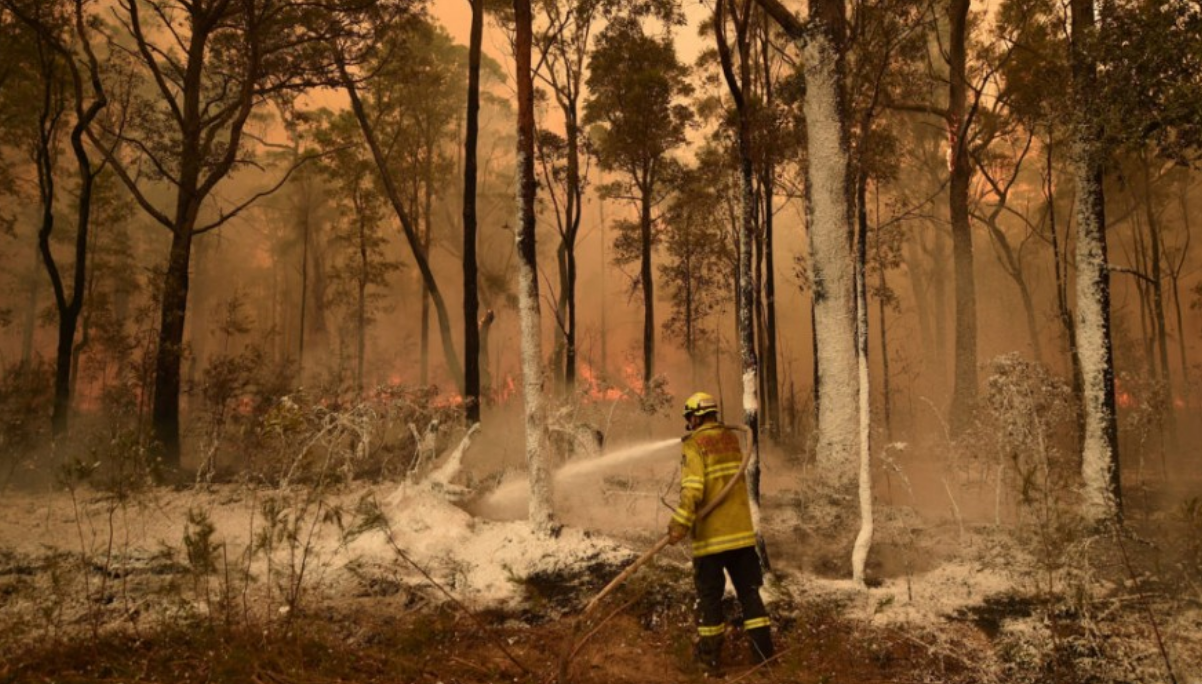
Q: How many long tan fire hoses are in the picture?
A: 1